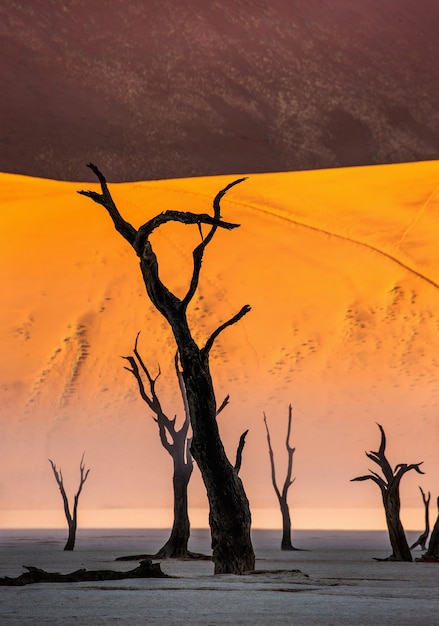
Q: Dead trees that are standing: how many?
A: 7